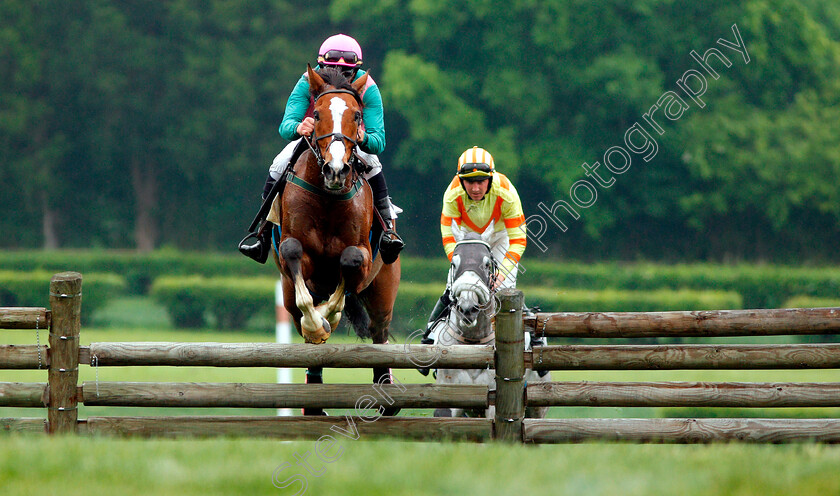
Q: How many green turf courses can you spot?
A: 1